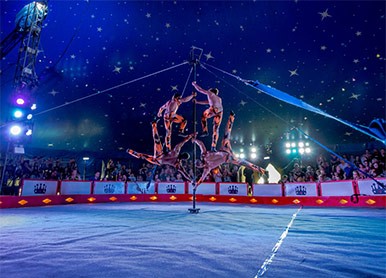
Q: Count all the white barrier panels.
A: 11